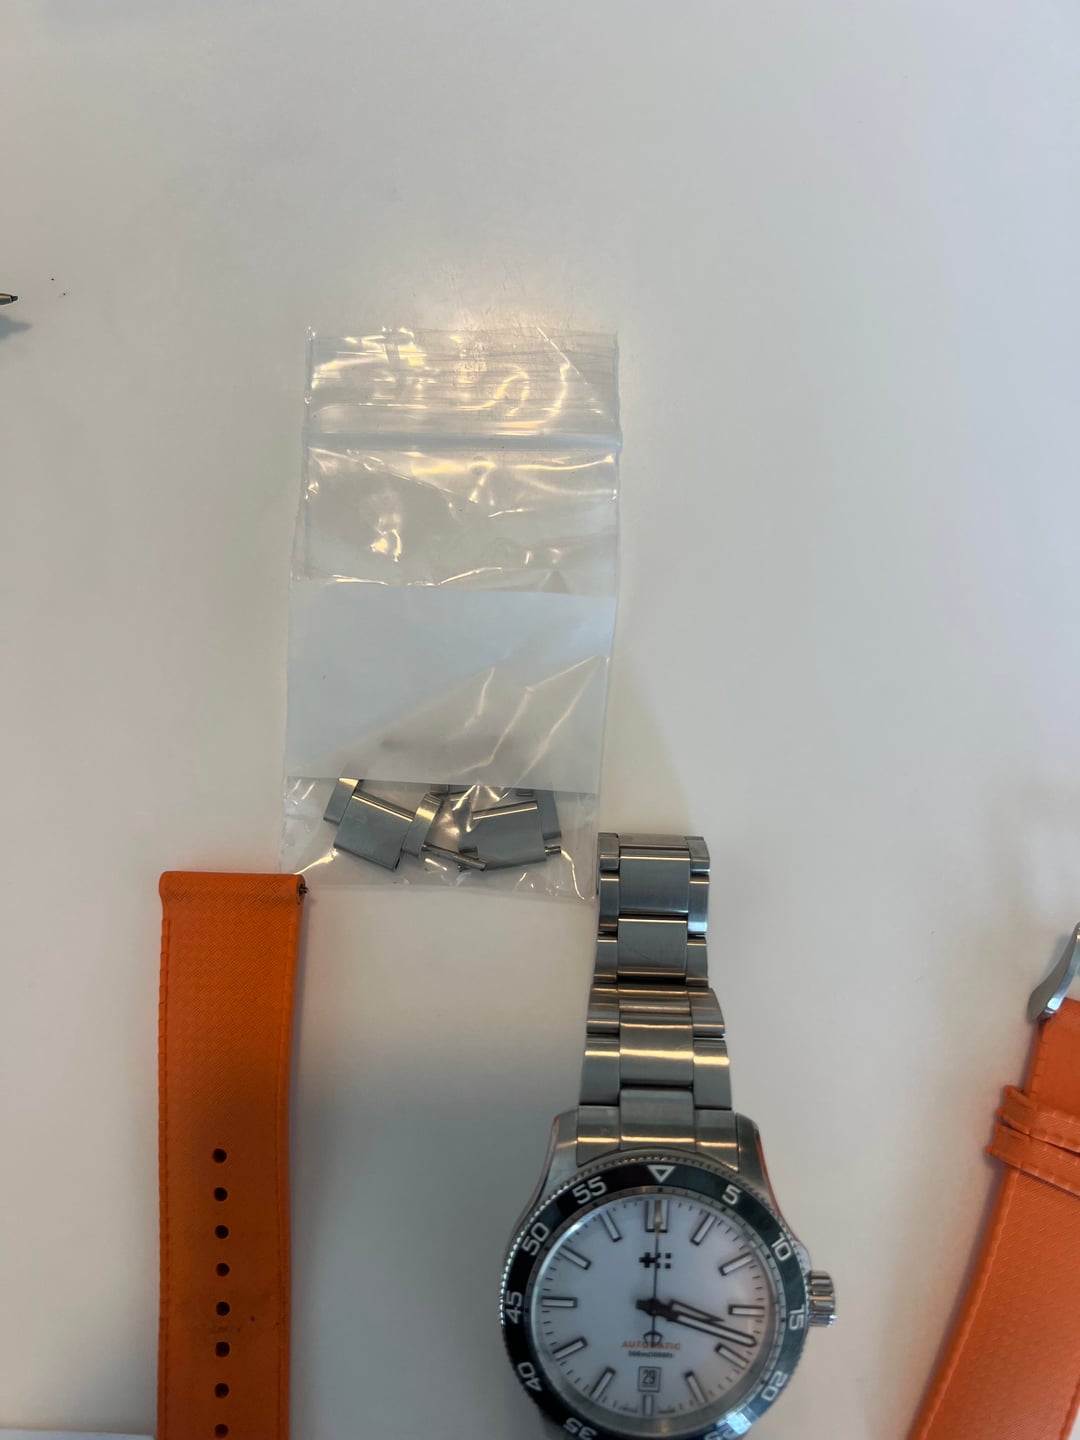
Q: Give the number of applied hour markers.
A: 12